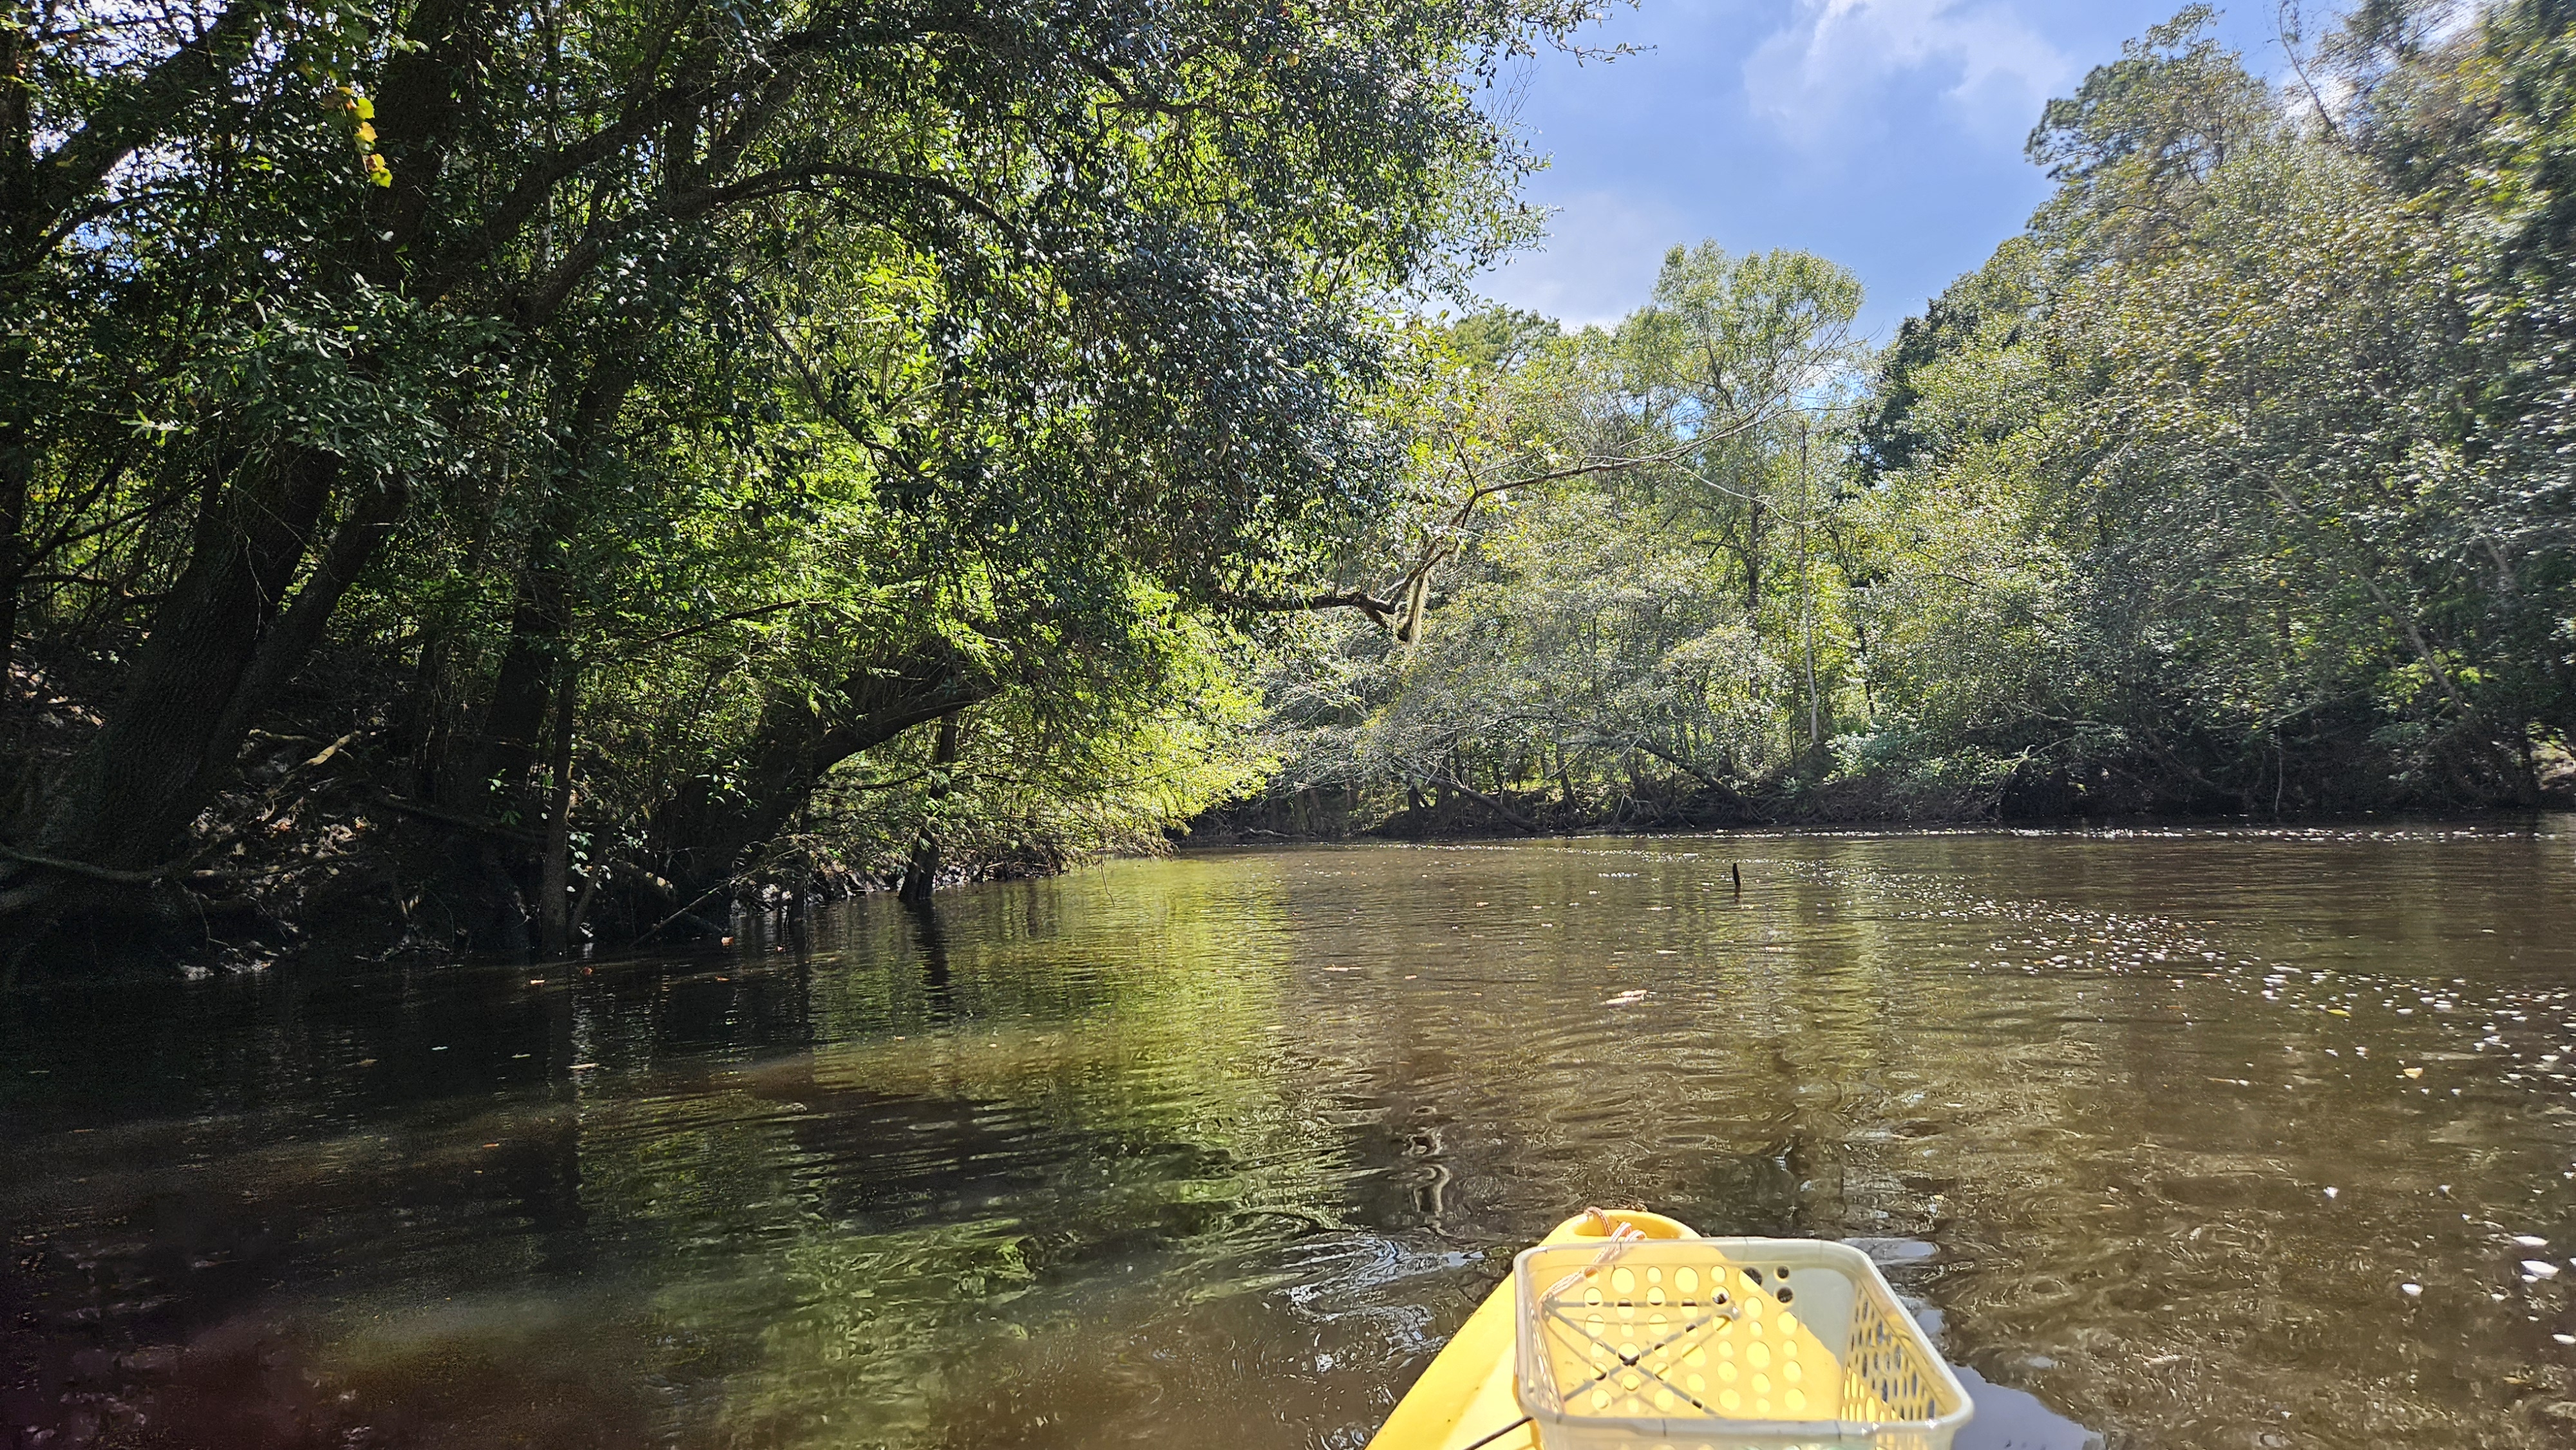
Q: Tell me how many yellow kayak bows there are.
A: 1